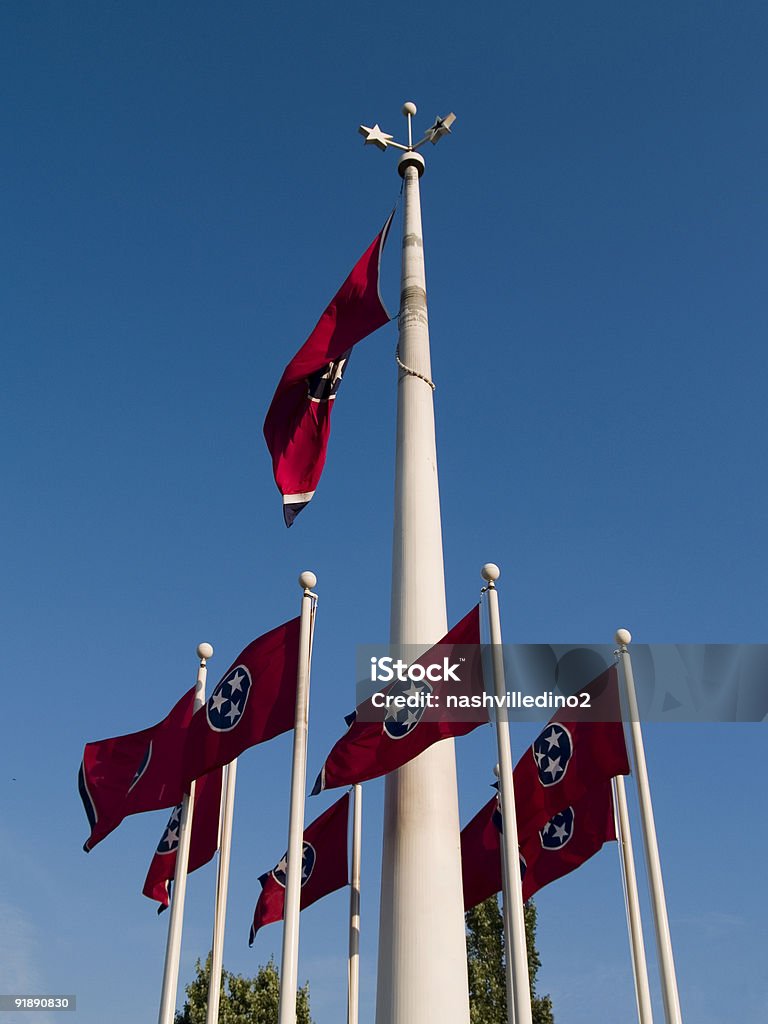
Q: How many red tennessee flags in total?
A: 9